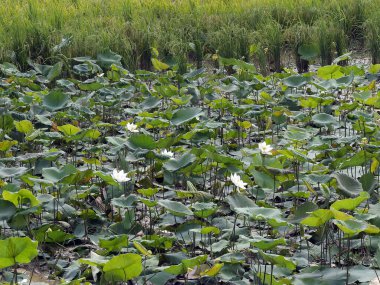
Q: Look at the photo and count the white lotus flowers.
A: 5